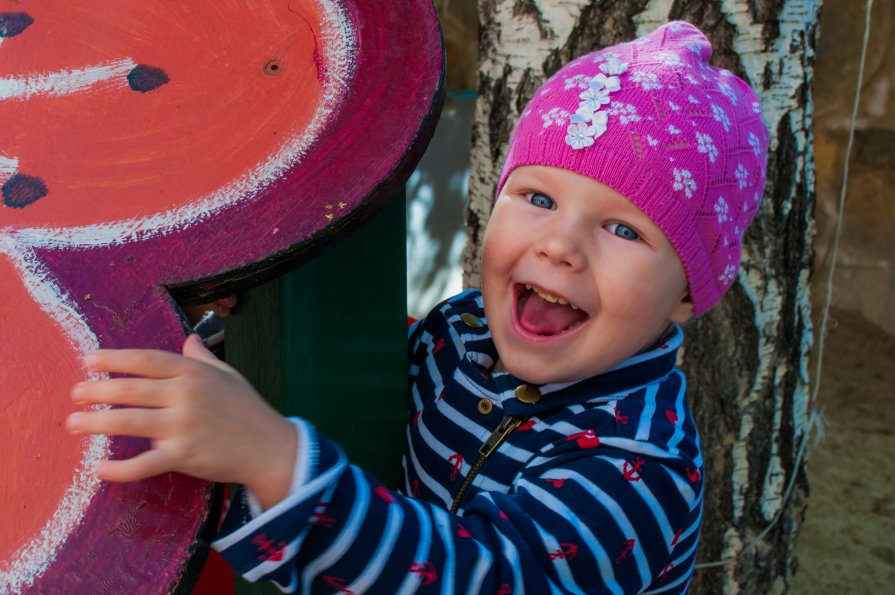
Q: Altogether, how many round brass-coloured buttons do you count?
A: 3